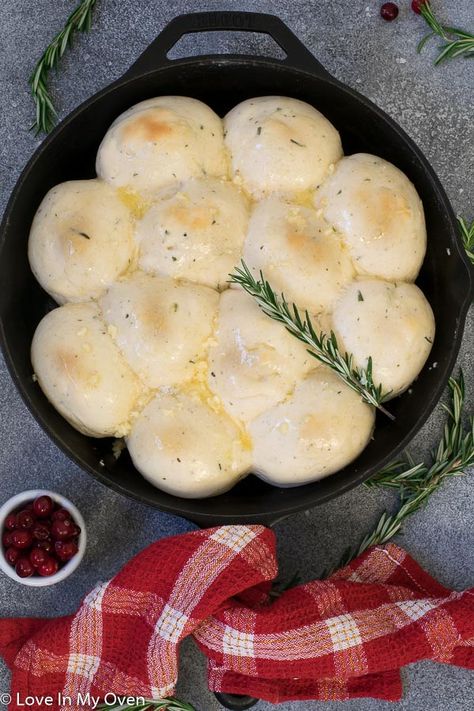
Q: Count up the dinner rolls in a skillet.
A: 12